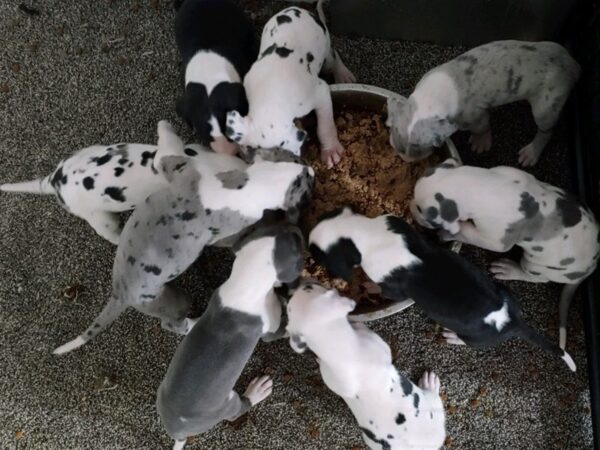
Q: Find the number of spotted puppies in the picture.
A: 6